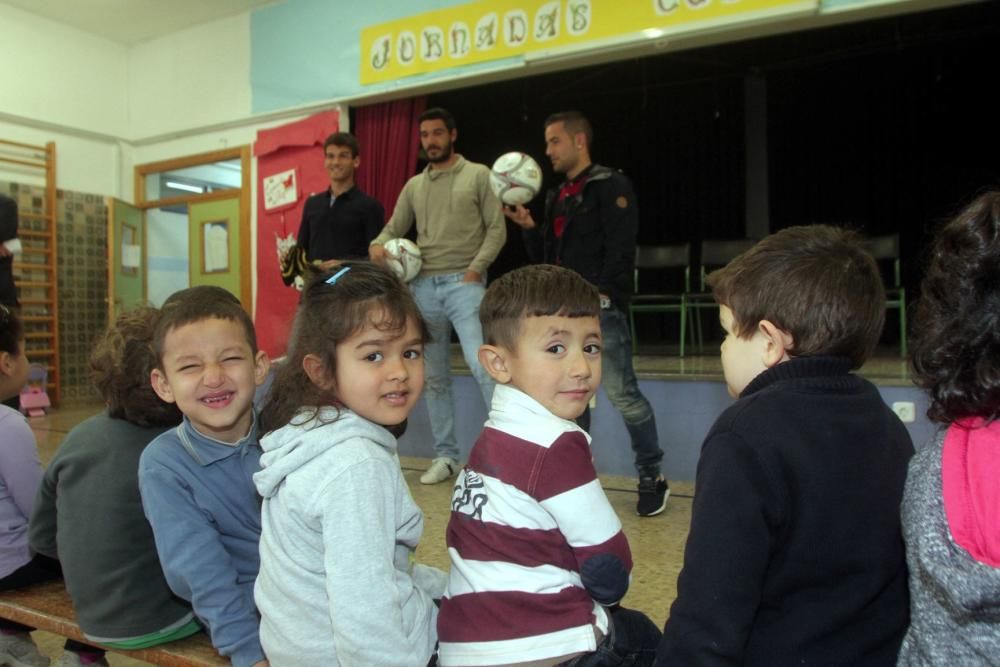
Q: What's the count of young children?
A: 7